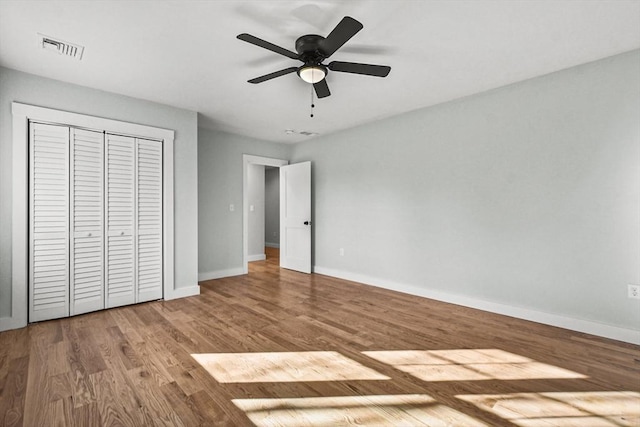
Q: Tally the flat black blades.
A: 5